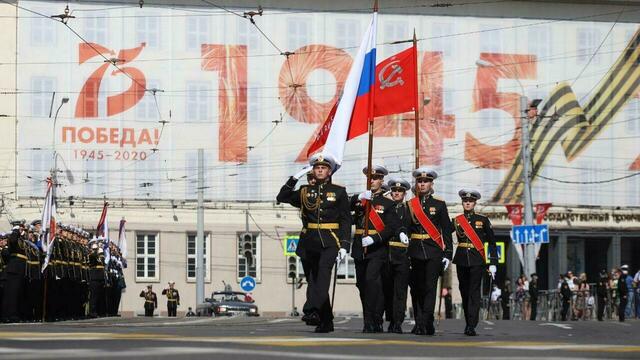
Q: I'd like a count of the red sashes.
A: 3